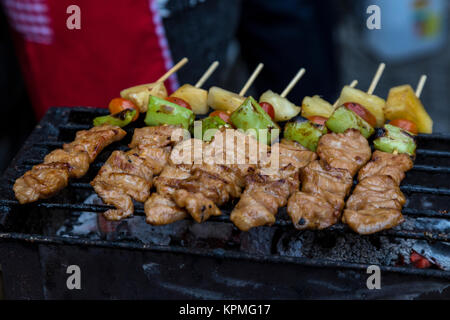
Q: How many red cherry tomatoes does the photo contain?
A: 7